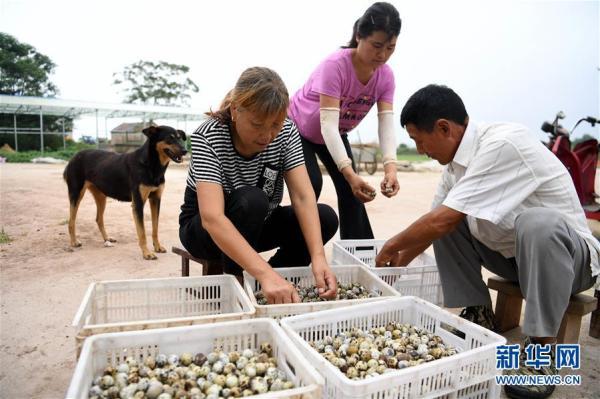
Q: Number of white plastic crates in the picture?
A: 5